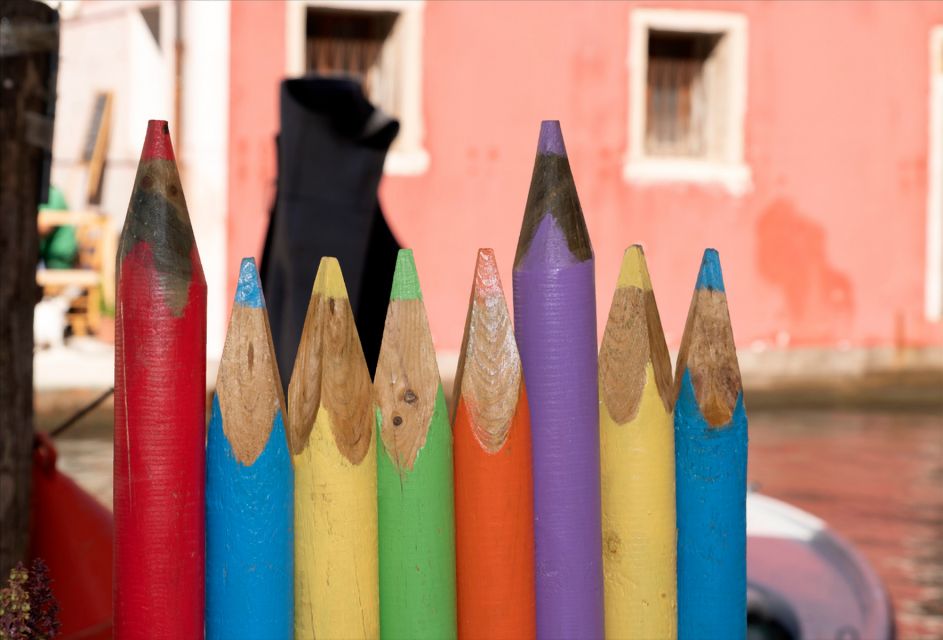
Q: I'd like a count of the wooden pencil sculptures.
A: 8